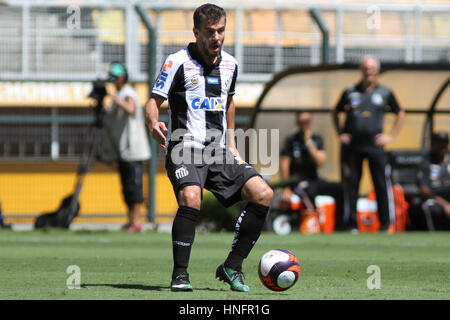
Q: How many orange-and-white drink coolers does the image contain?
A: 2